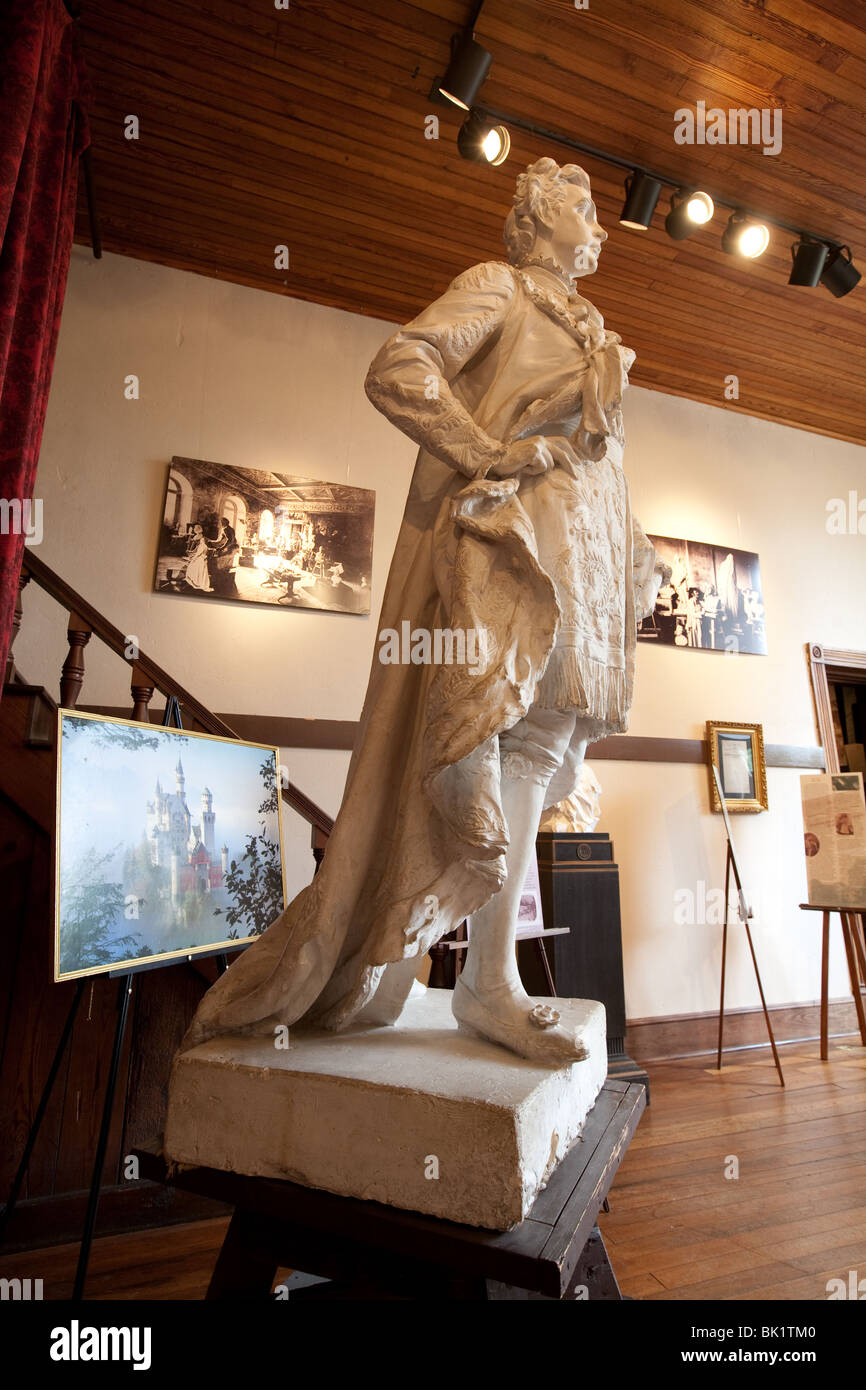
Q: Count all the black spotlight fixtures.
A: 7